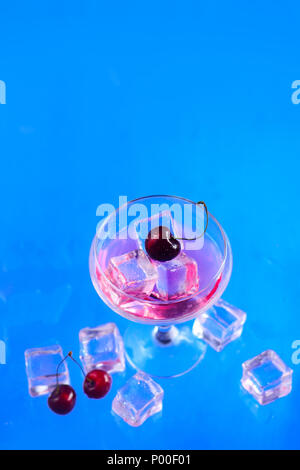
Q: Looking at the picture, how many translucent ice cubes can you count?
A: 8